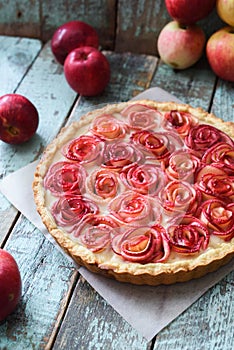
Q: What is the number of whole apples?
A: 8